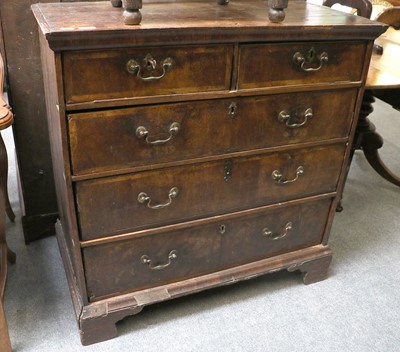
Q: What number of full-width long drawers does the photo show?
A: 3